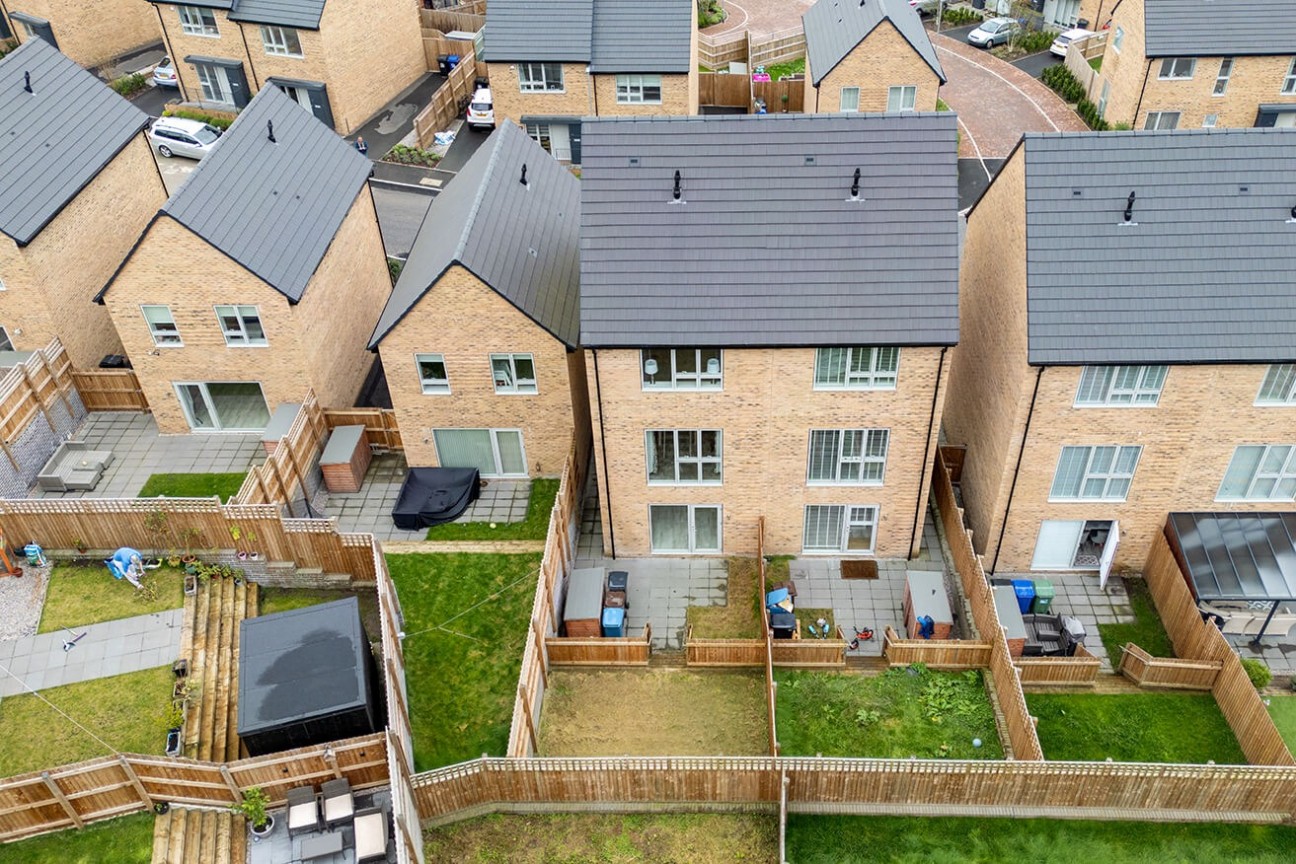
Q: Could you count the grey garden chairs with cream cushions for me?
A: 3